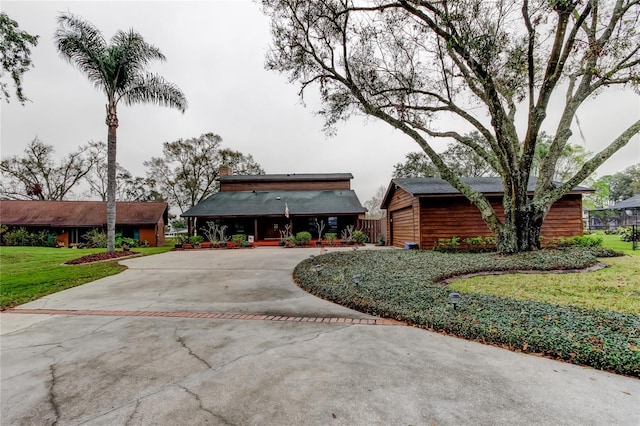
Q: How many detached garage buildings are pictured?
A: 1